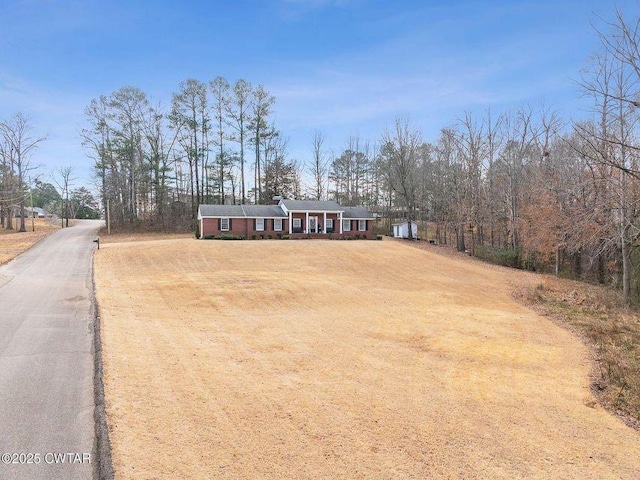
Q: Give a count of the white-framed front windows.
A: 7